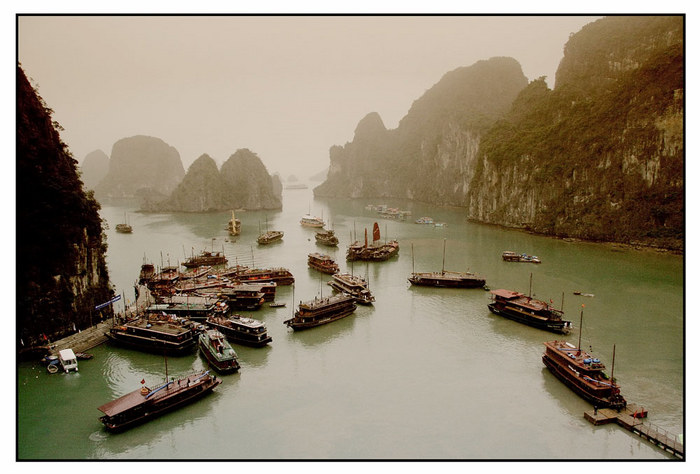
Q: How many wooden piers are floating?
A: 1